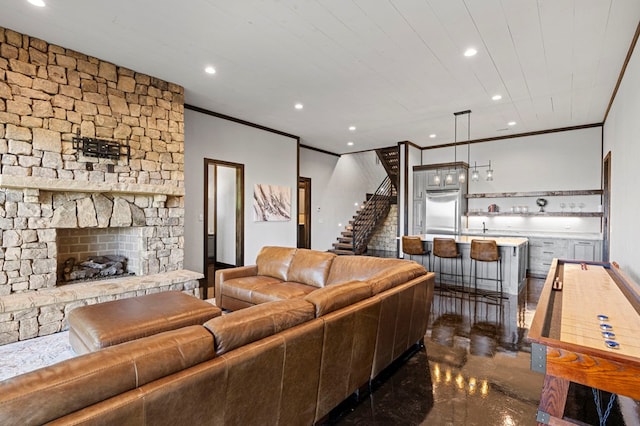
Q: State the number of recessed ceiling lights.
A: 9